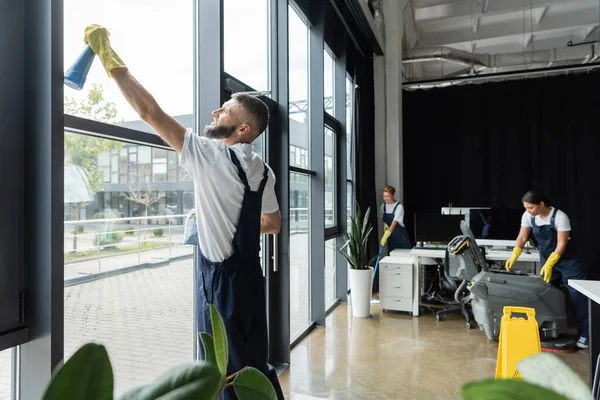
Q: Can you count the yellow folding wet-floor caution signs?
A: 1